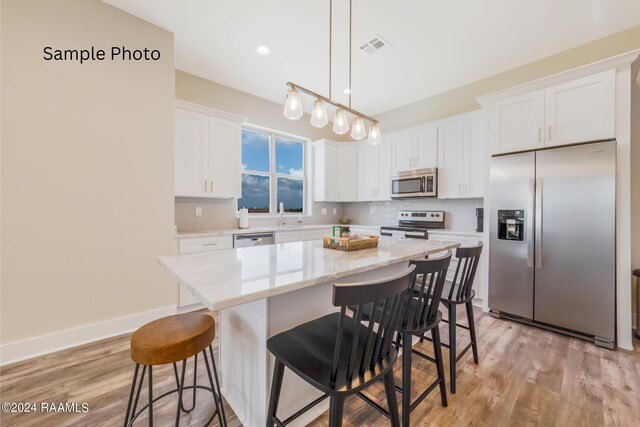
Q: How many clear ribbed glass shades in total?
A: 5